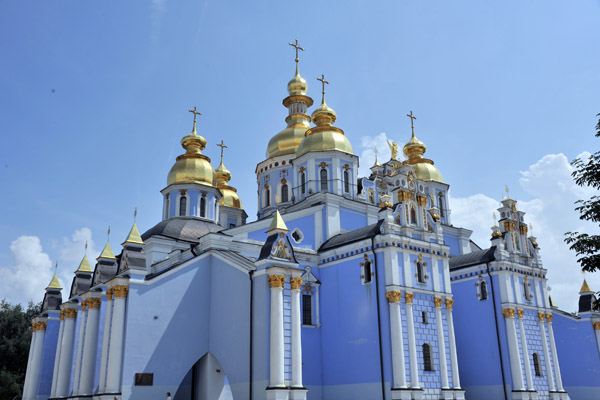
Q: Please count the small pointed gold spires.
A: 6